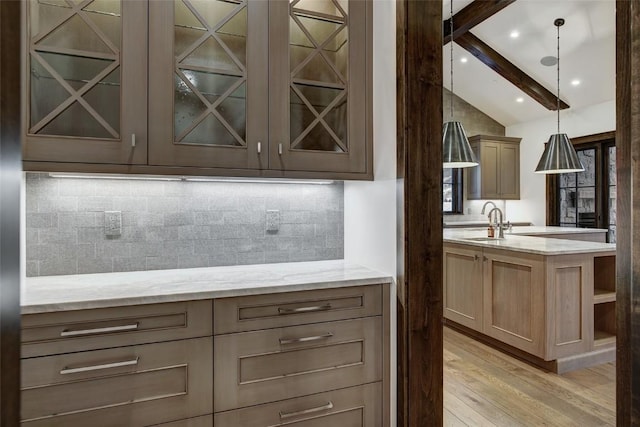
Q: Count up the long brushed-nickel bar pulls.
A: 5